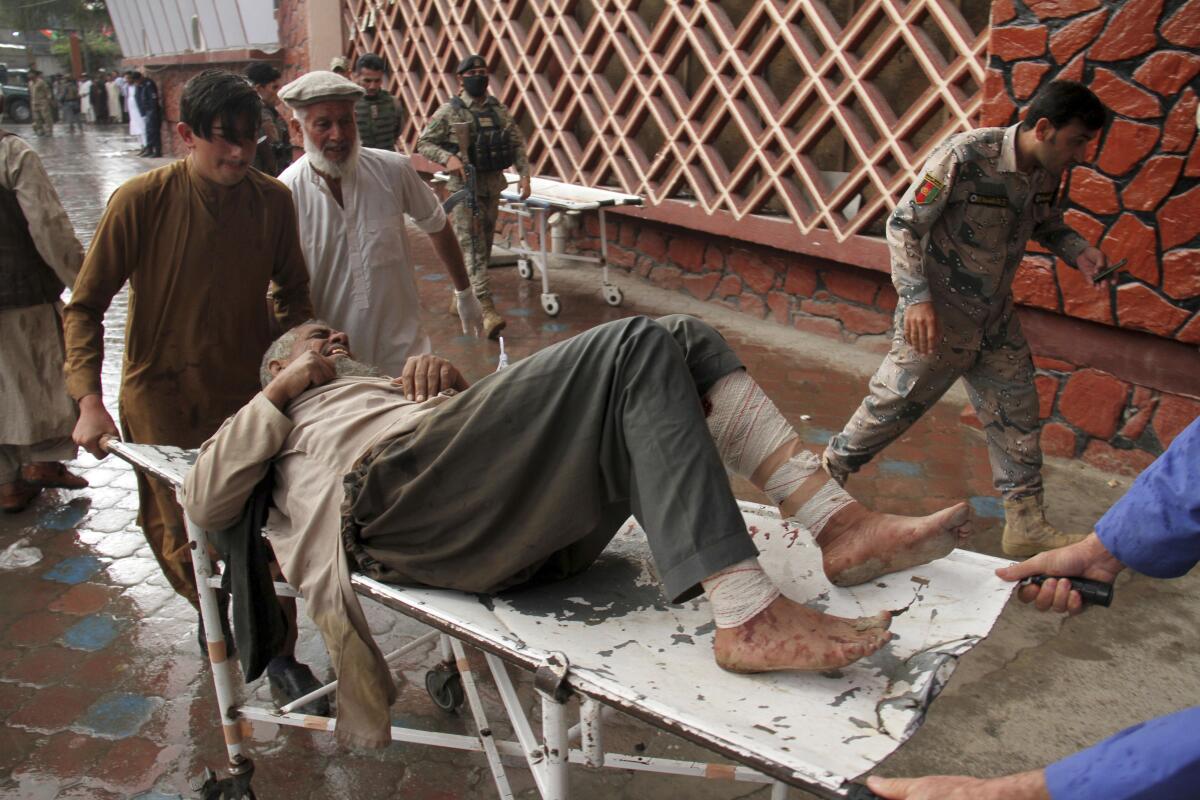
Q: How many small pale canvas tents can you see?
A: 0